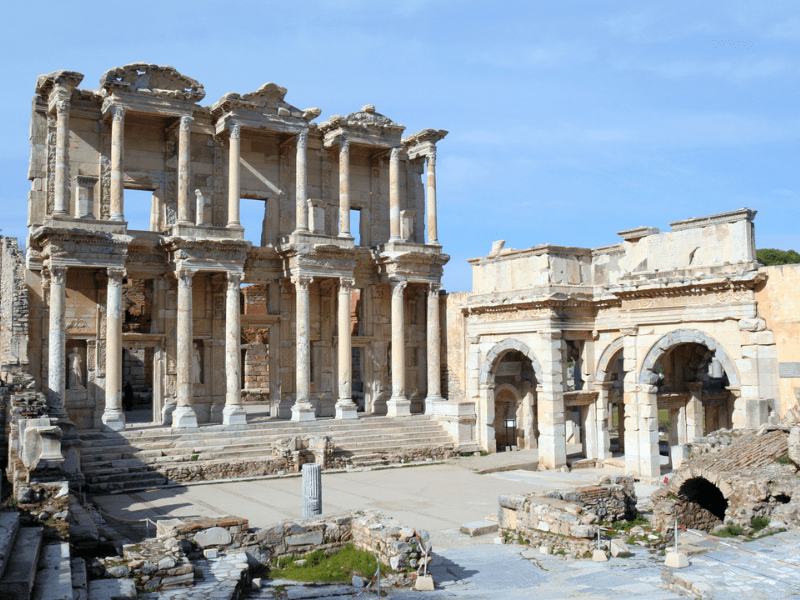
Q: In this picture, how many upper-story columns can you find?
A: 8